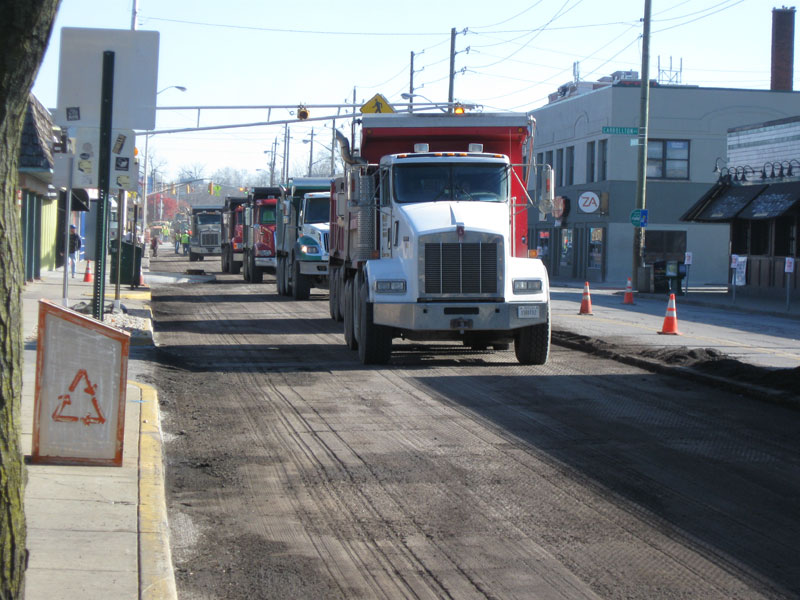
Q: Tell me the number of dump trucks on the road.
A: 5